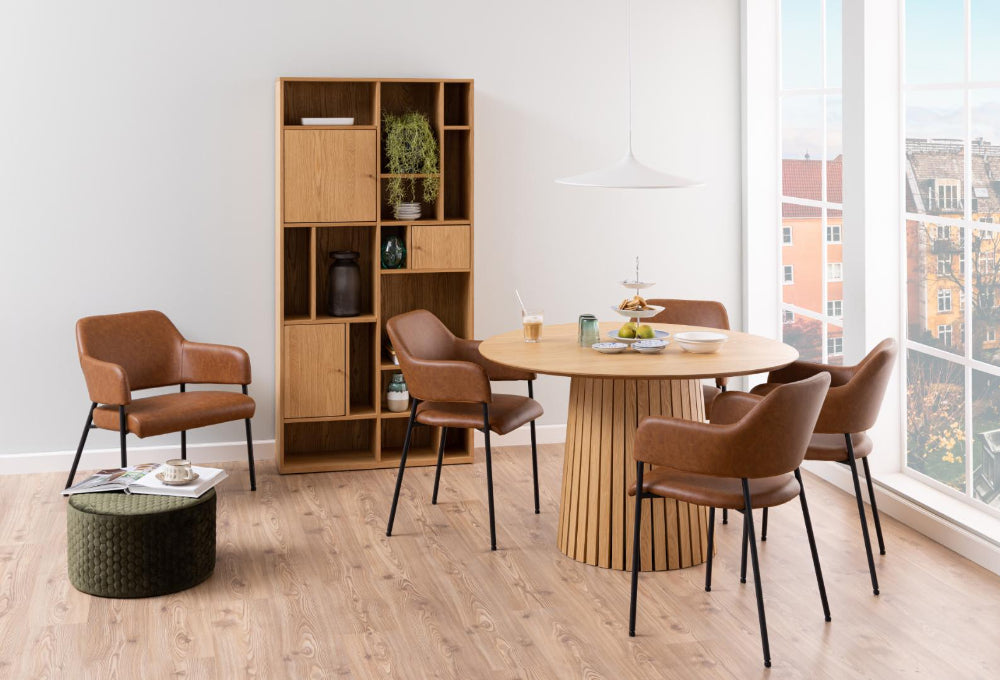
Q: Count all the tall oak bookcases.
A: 1